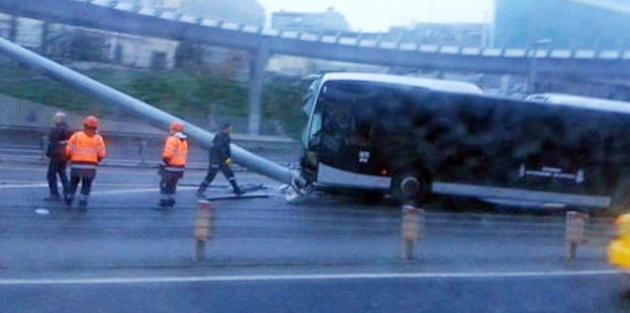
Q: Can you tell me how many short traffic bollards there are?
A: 3